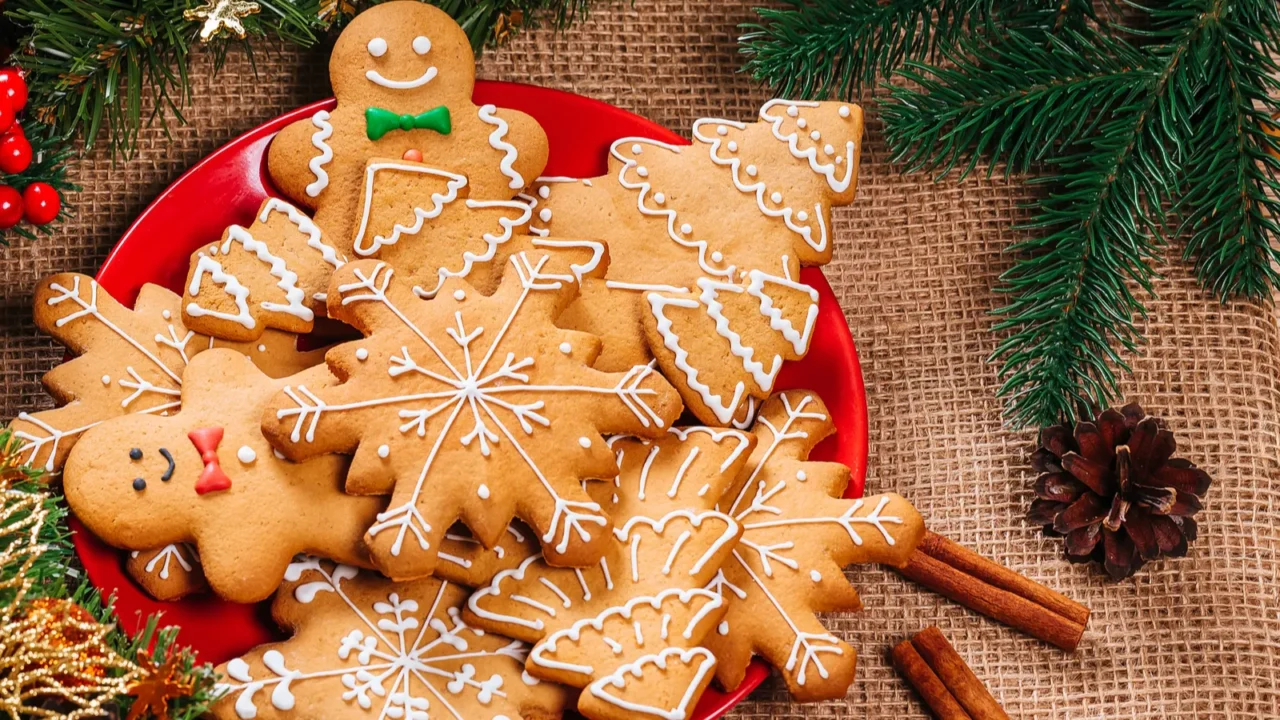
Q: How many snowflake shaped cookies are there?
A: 4